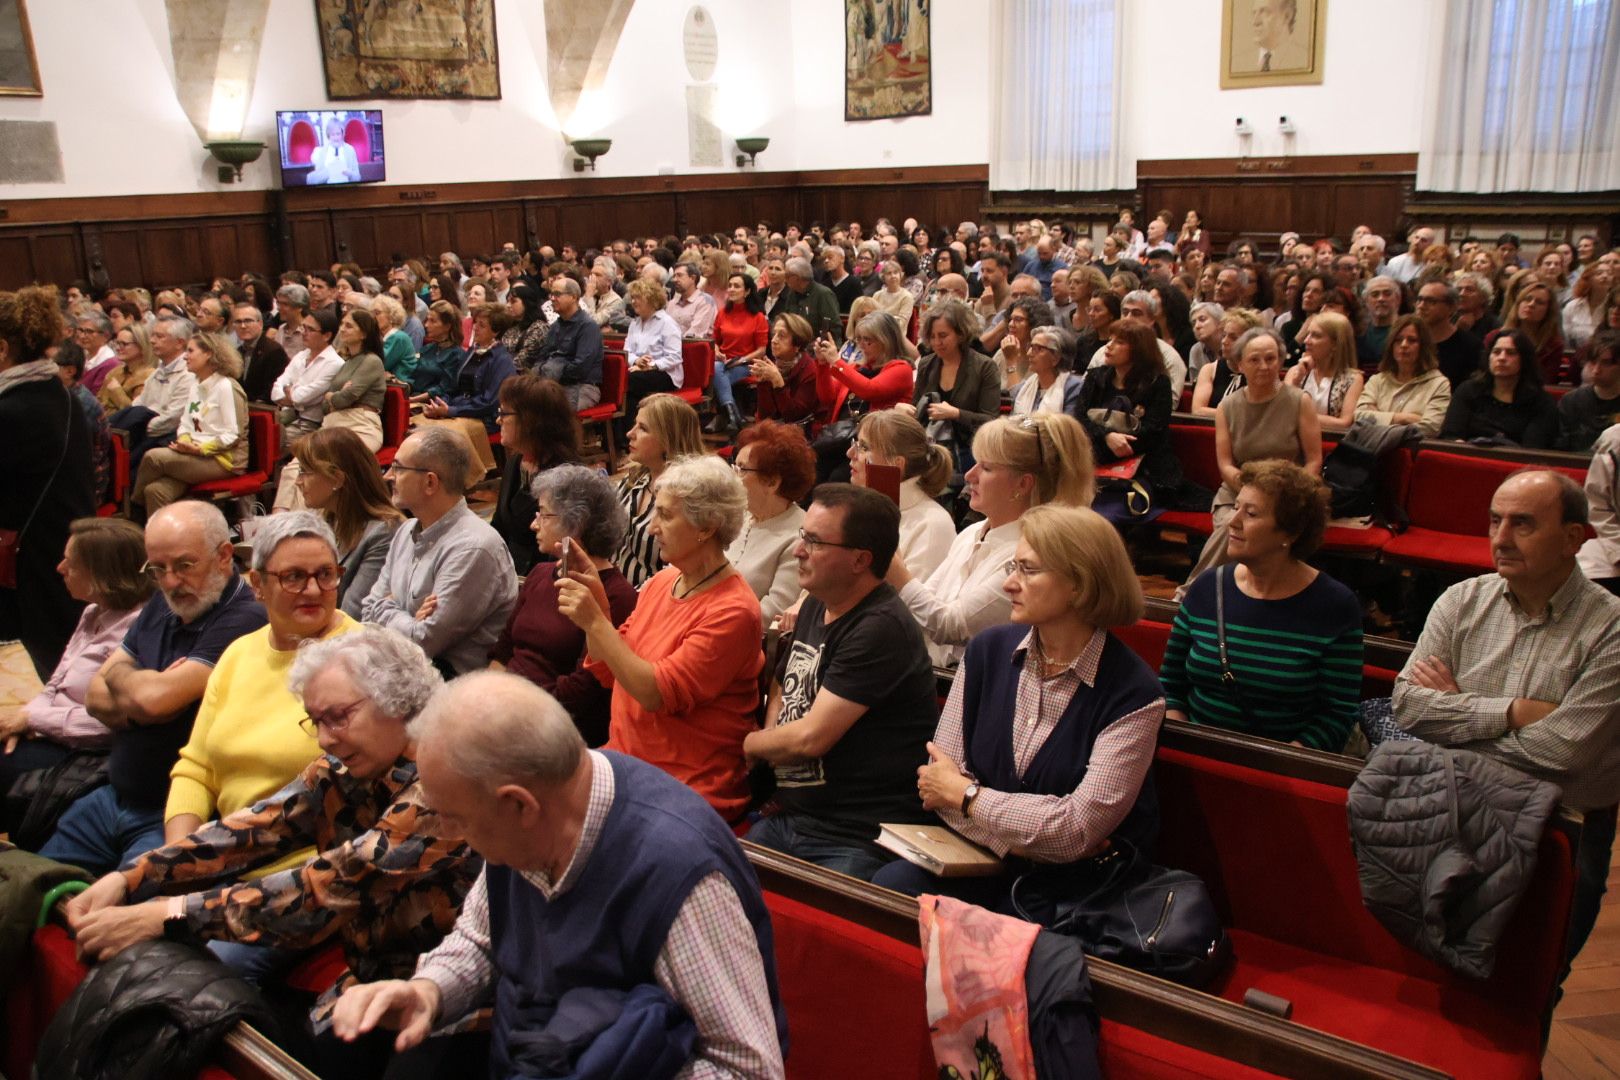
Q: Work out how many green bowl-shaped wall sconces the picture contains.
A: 3